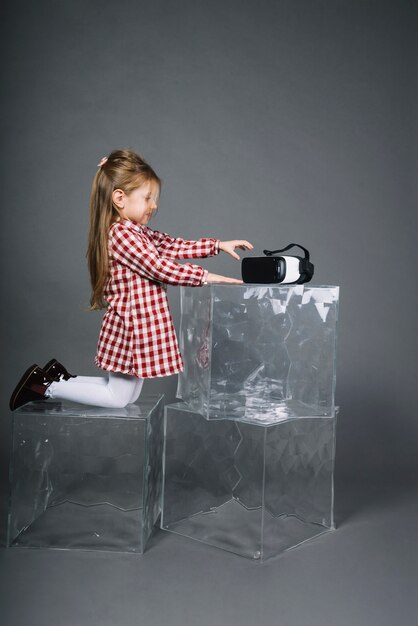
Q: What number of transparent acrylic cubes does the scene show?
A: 3